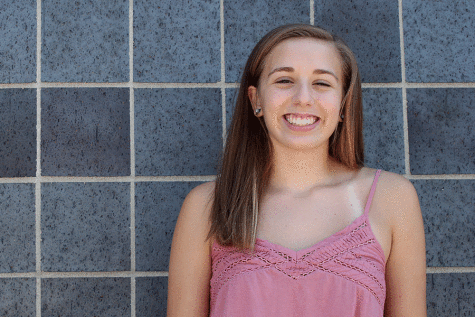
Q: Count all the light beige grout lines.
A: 8